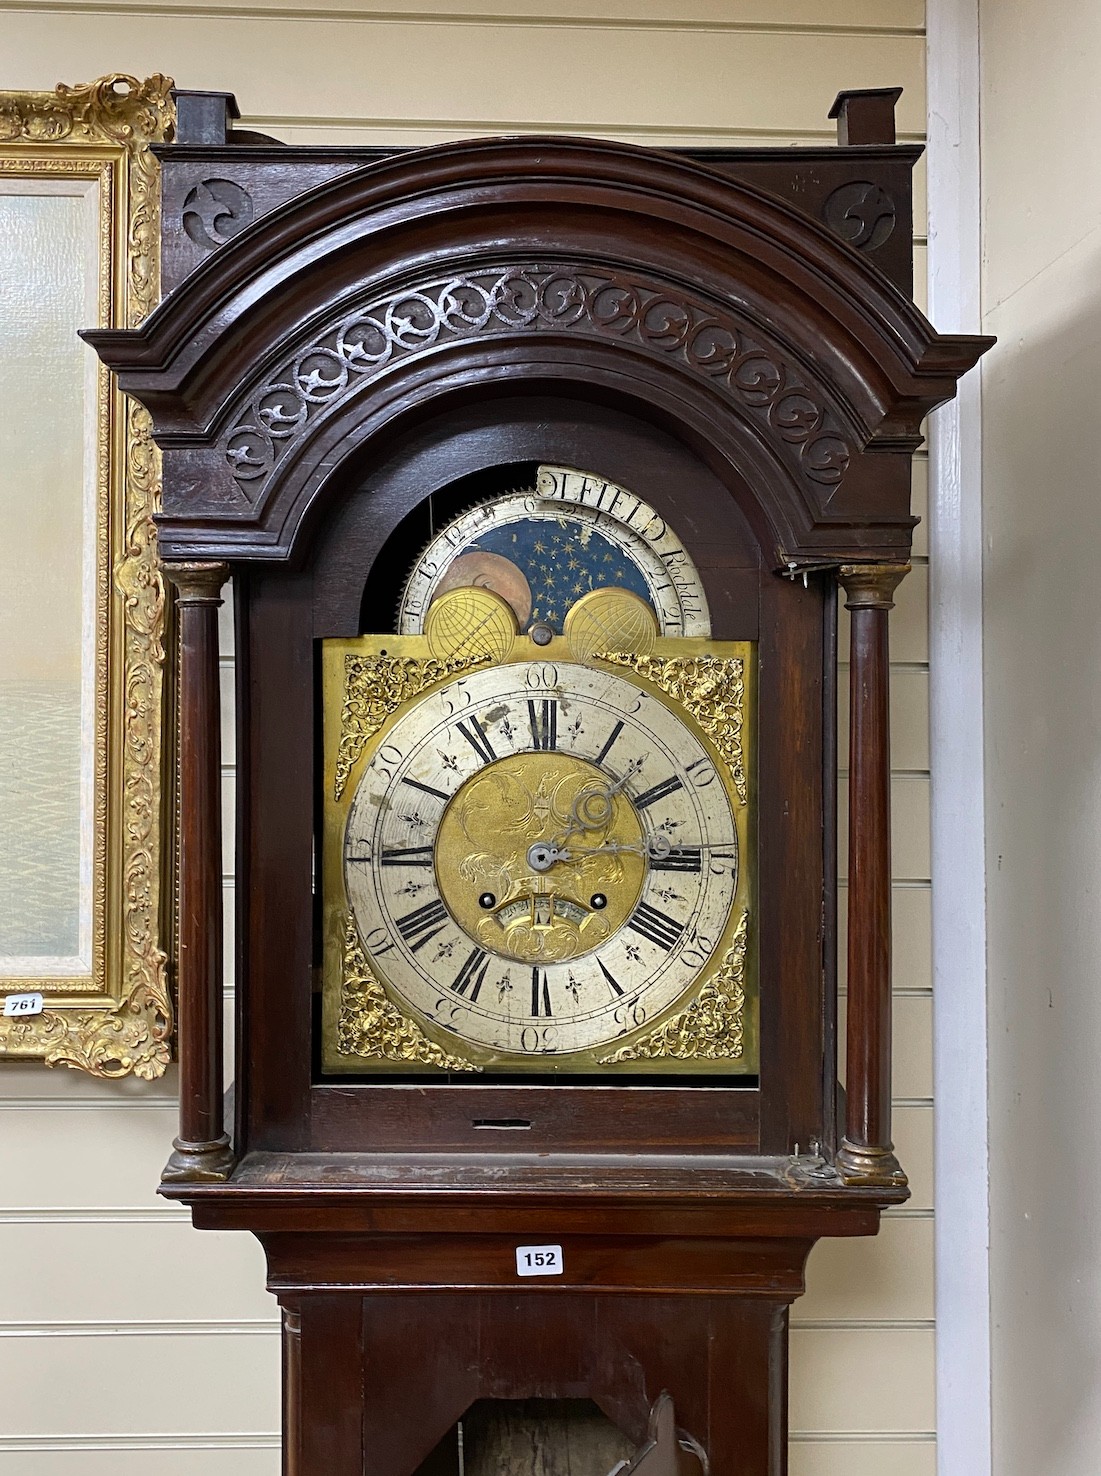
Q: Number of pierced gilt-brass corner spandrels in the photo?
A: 4